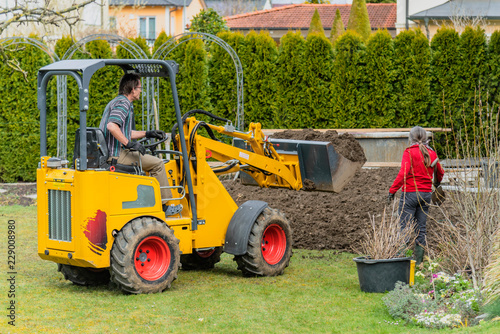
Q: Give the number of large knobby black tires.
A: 4